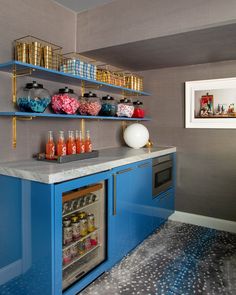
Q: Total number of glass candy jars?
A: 6